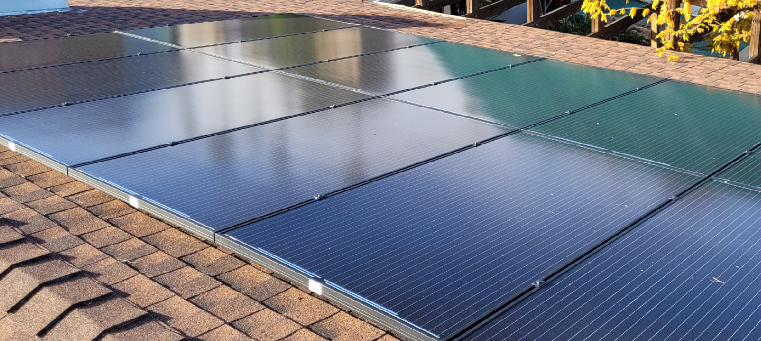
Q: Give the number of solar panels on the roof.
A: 12